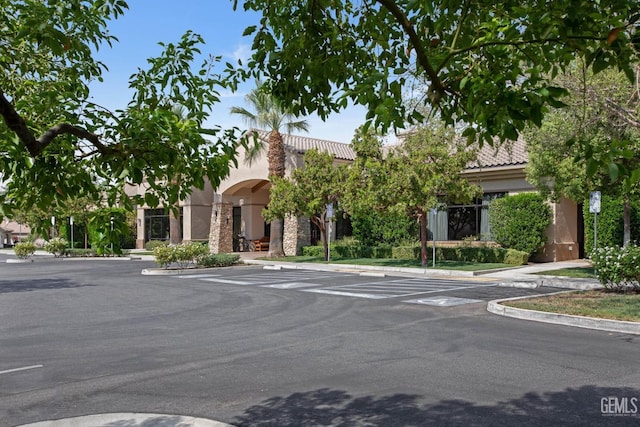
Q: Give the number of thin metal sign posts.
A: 6